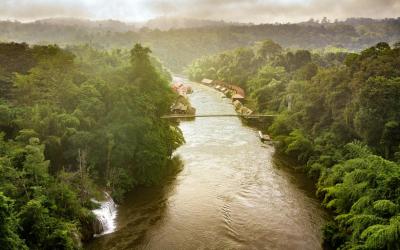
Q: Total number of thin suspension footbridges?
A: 1